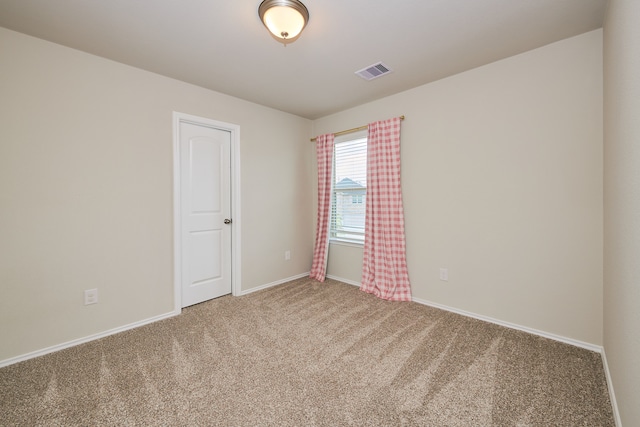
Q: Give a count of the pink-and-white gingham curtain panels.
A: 2